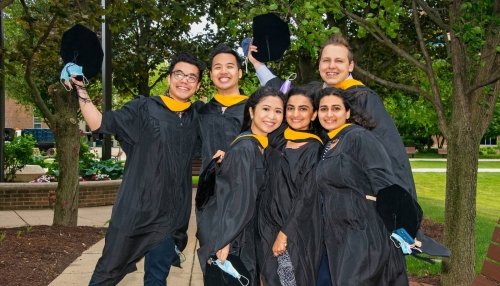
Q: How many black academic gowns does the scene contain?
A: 6